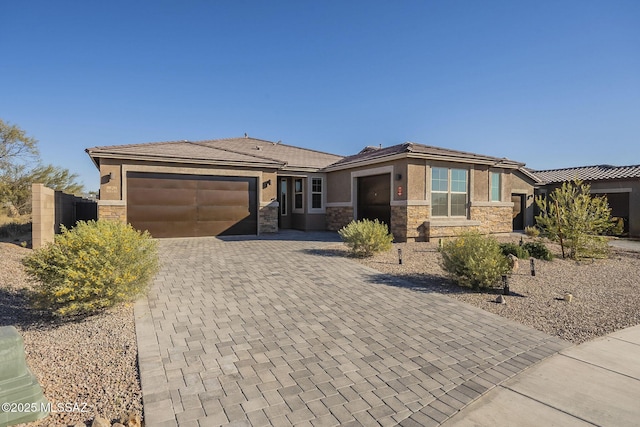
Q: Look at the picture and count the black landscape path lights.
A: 3